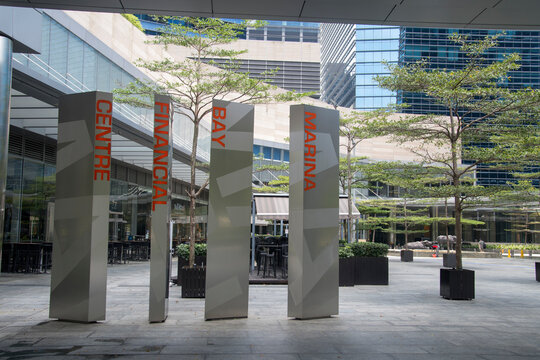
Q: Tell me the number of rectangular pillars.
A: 4